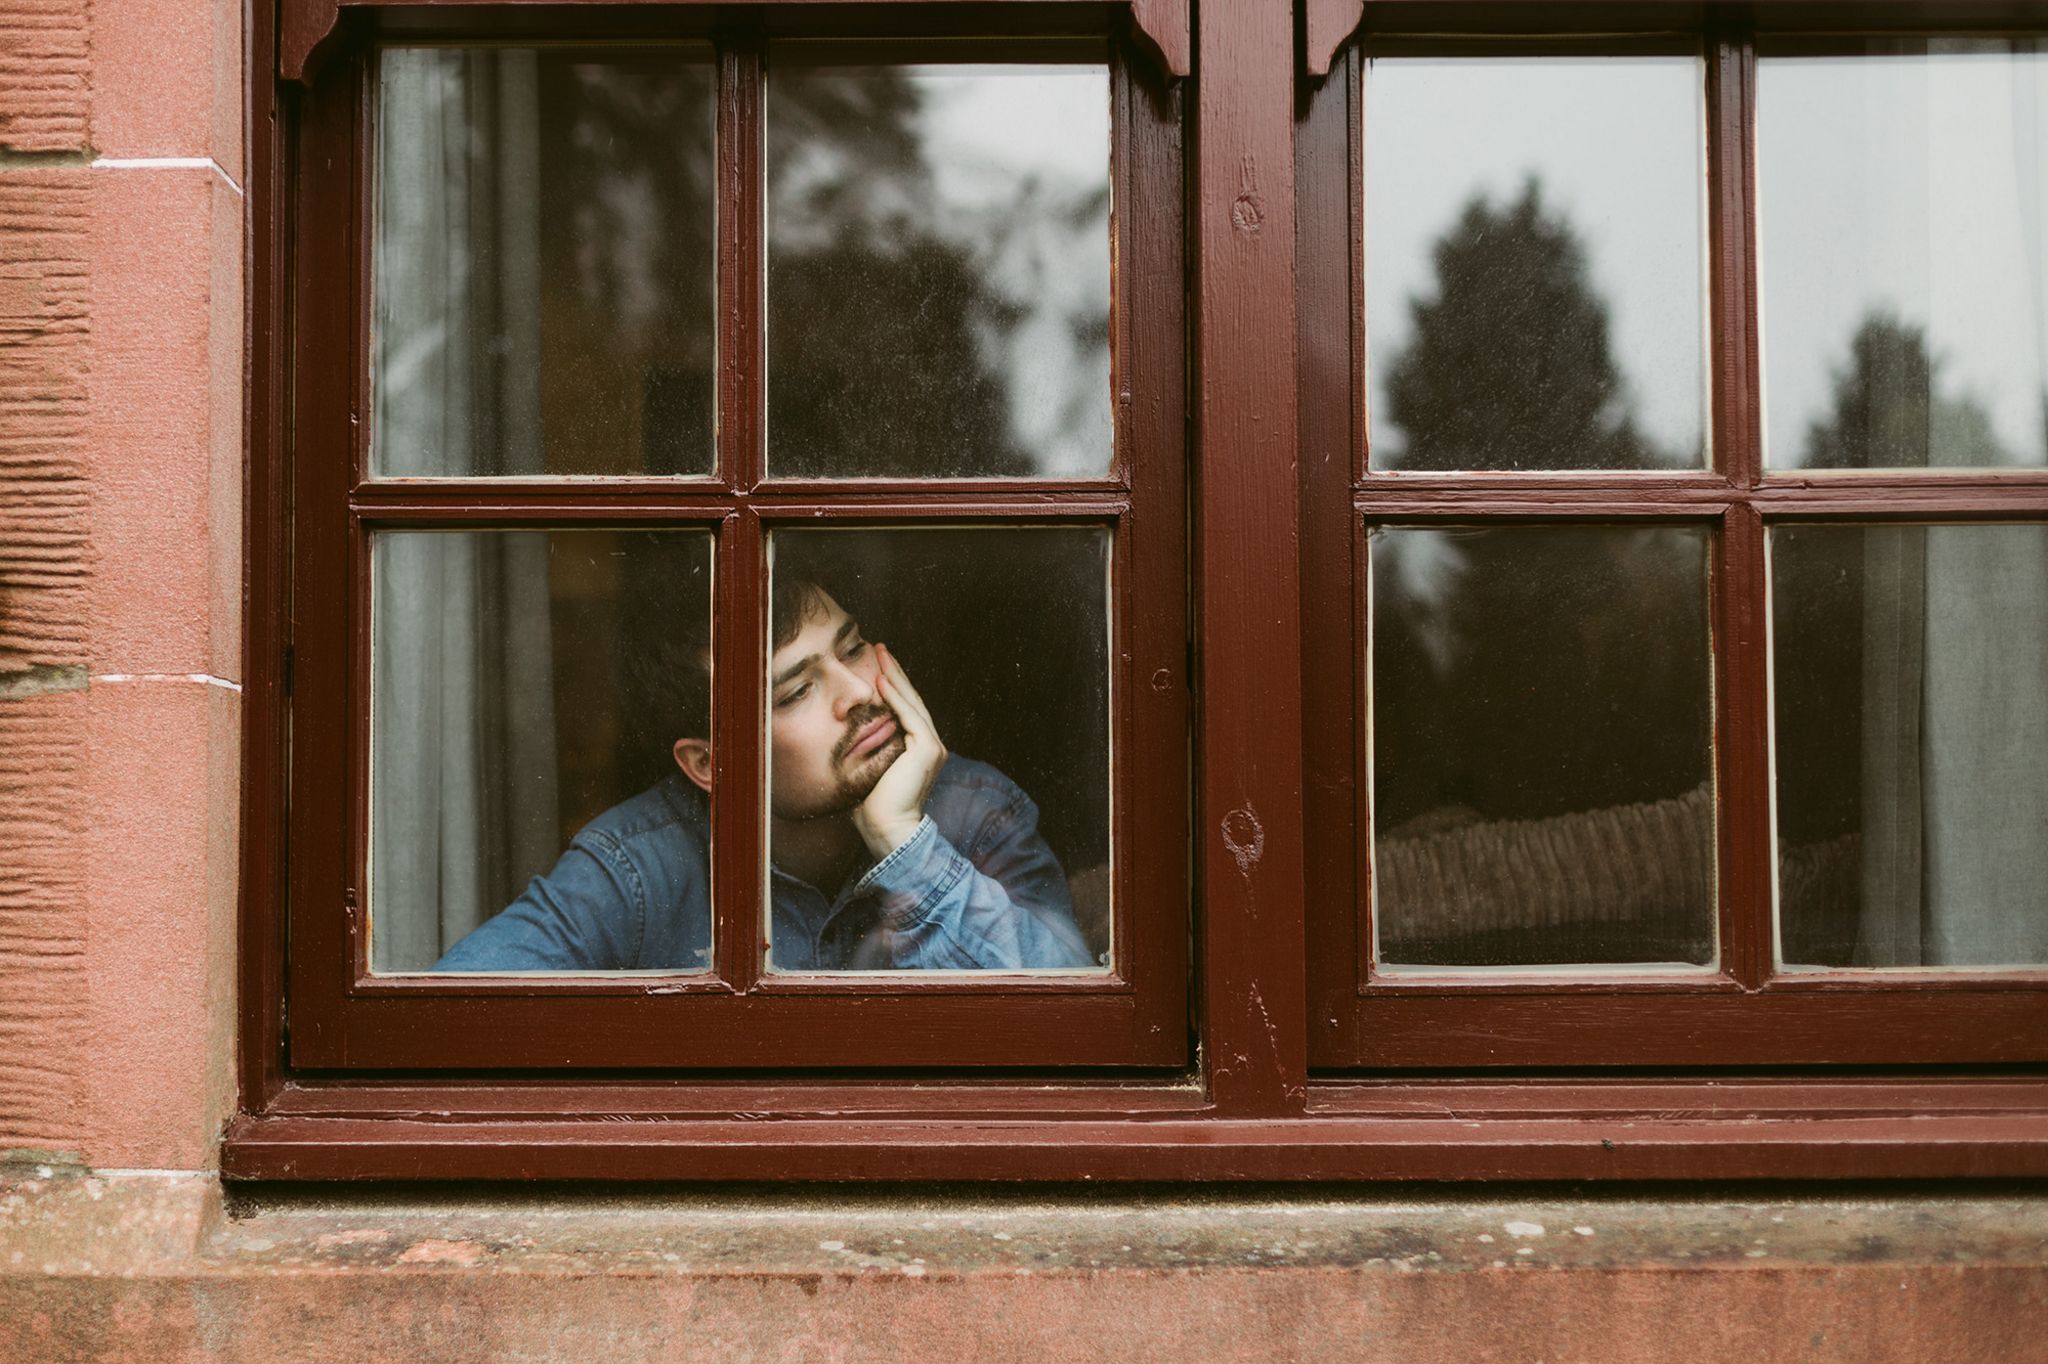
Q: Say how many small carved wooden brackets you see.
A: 3